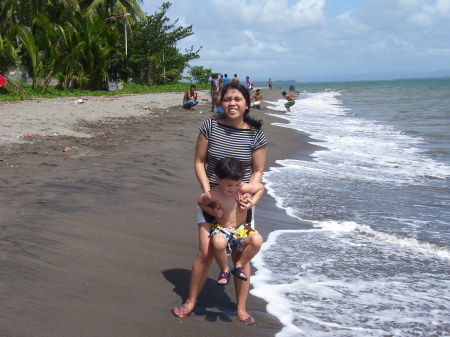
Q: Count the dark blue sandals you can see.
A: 2